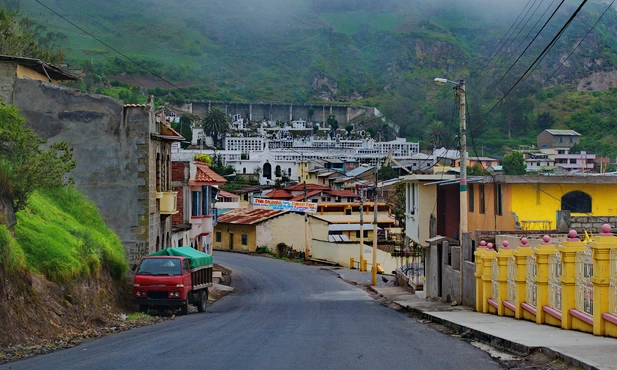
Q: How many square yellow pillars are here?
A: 7